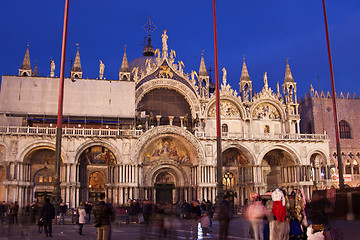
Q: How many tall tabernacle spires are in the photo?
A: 6